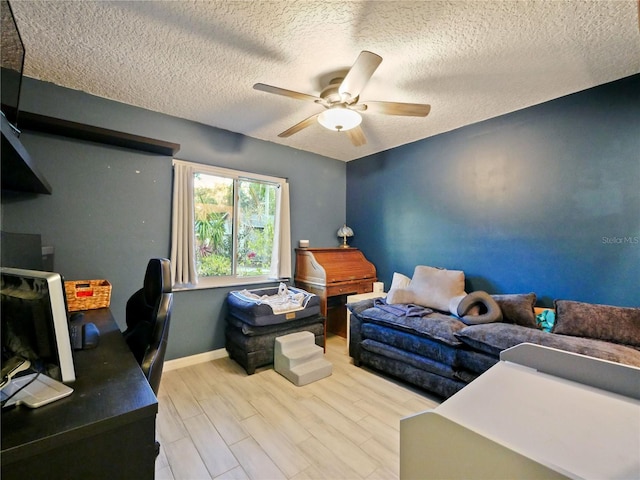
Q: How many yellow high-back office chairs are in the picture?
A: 0